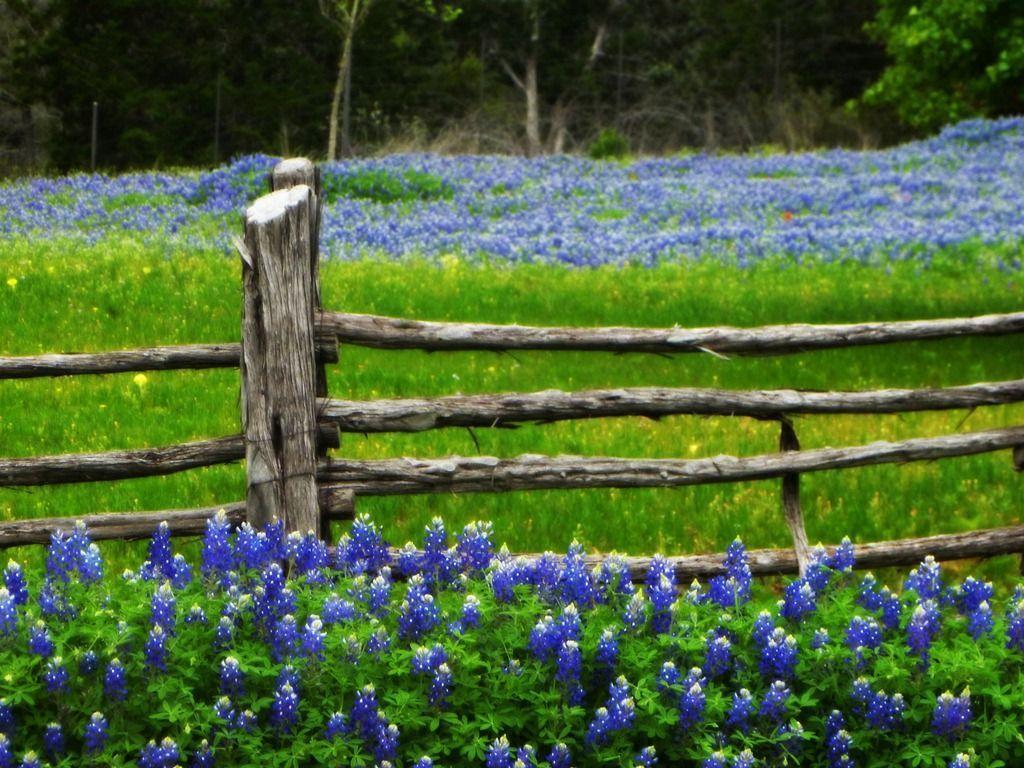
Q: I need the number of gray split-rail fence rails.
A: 7